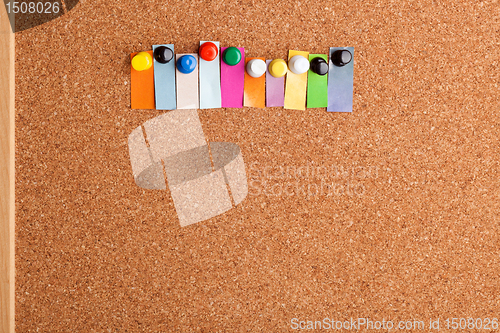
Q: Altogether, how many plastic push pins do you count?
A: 10